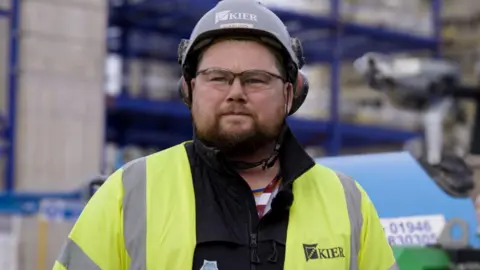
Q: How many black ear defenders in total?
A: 2